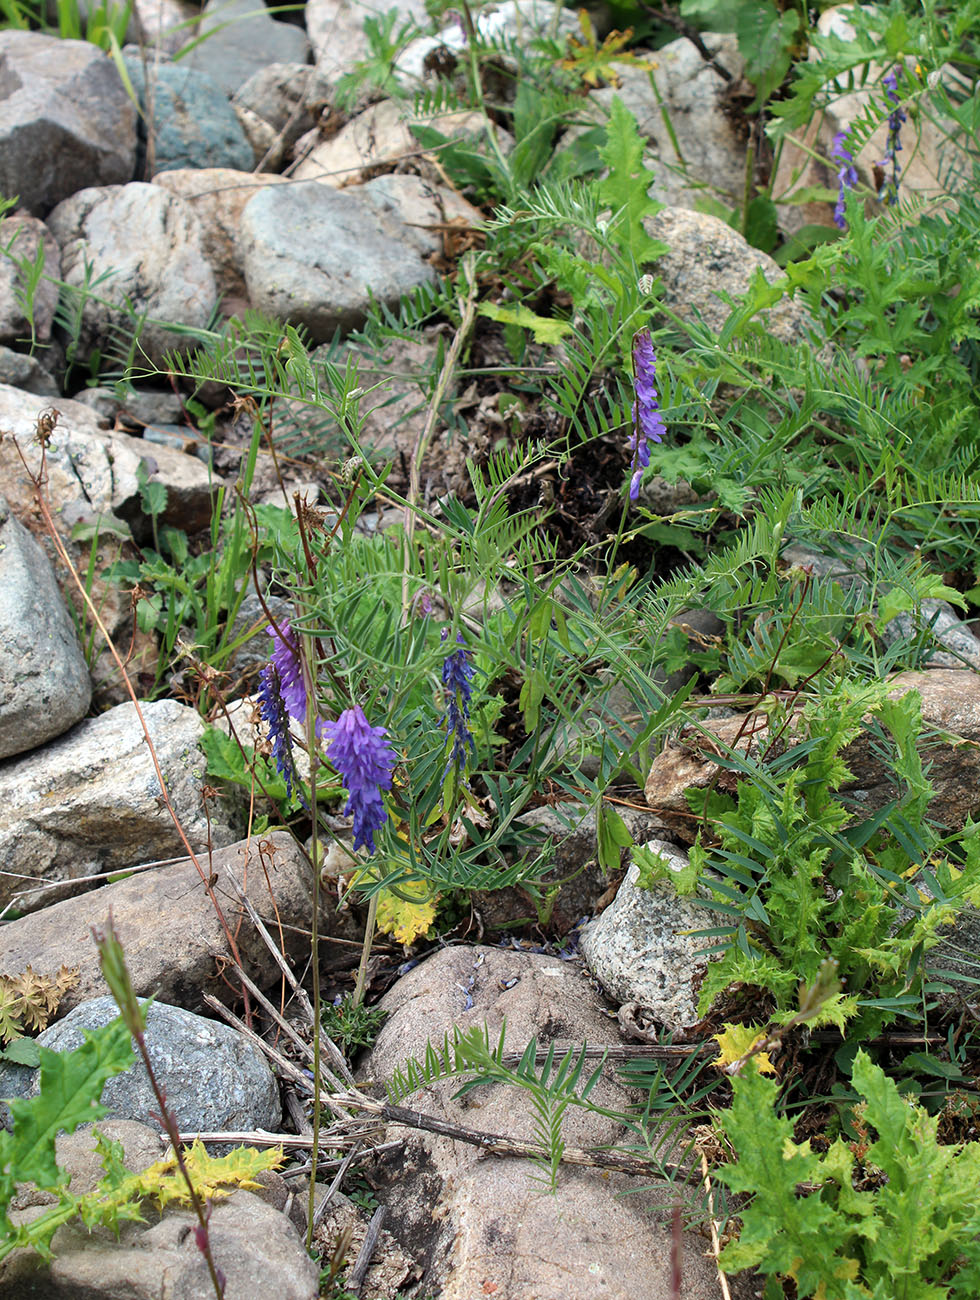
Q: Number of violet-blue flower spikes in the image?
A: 7